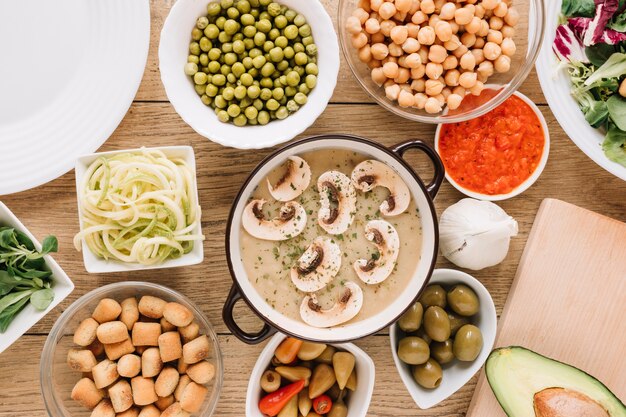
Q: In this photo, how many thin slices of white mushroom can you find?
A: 7